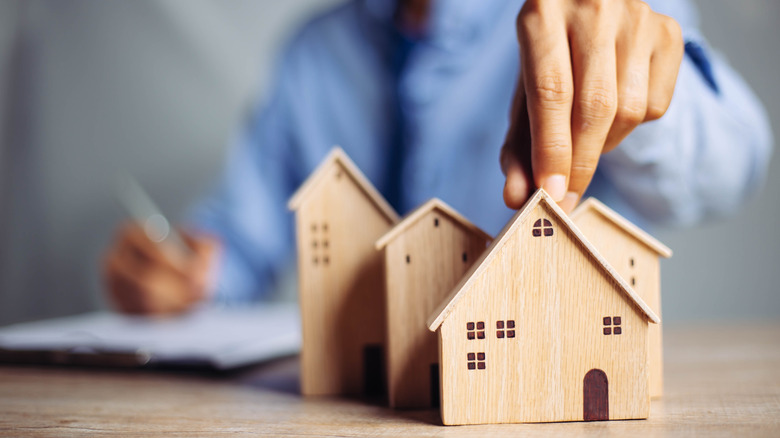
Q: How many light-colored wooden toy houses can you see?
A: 4